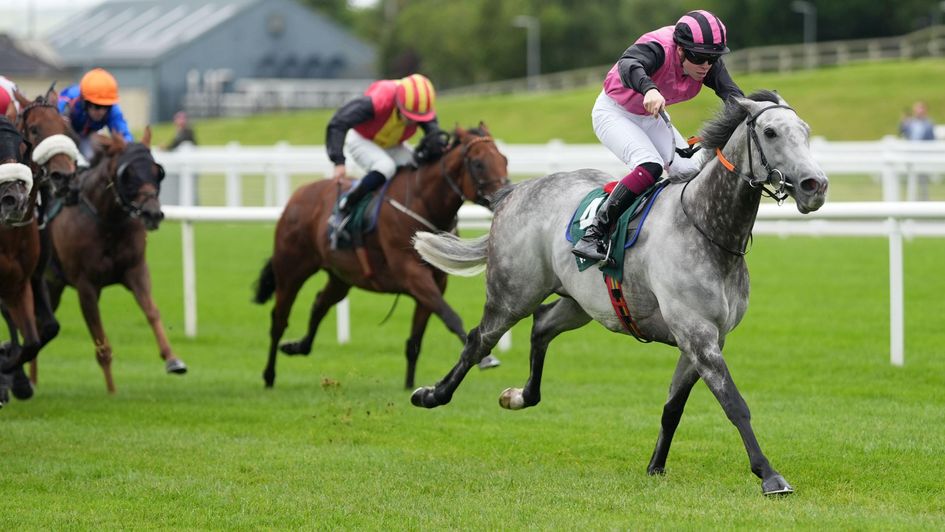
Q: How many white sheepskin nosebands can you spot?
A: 2